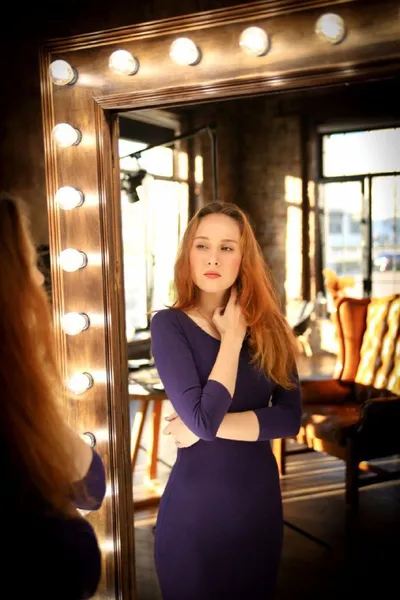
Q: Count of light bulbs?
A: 11